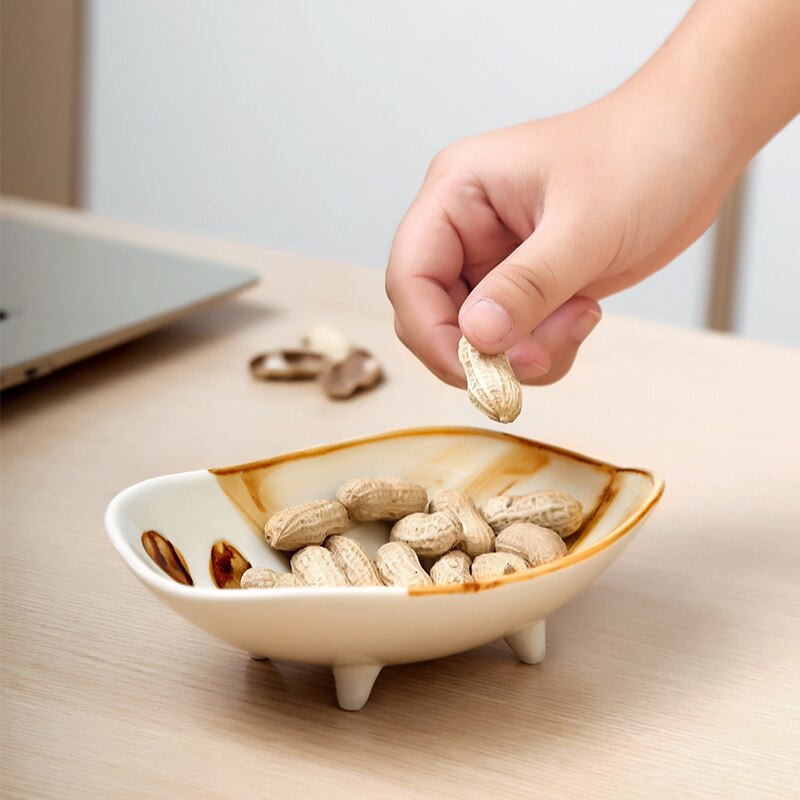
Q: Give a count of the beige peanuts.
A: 13